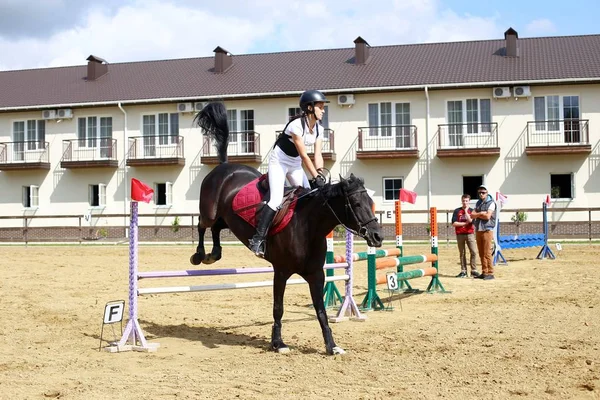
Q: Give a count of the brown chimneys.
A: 4